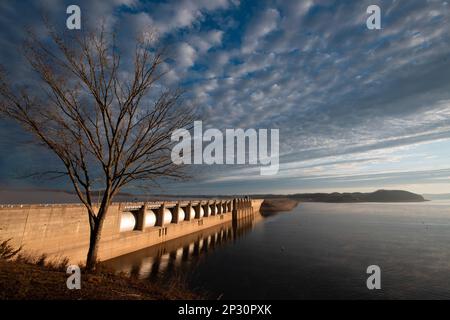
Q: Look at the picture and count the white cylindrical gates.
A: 10